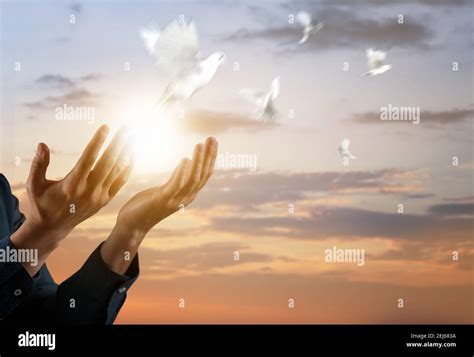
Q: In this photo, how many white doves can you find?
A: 5